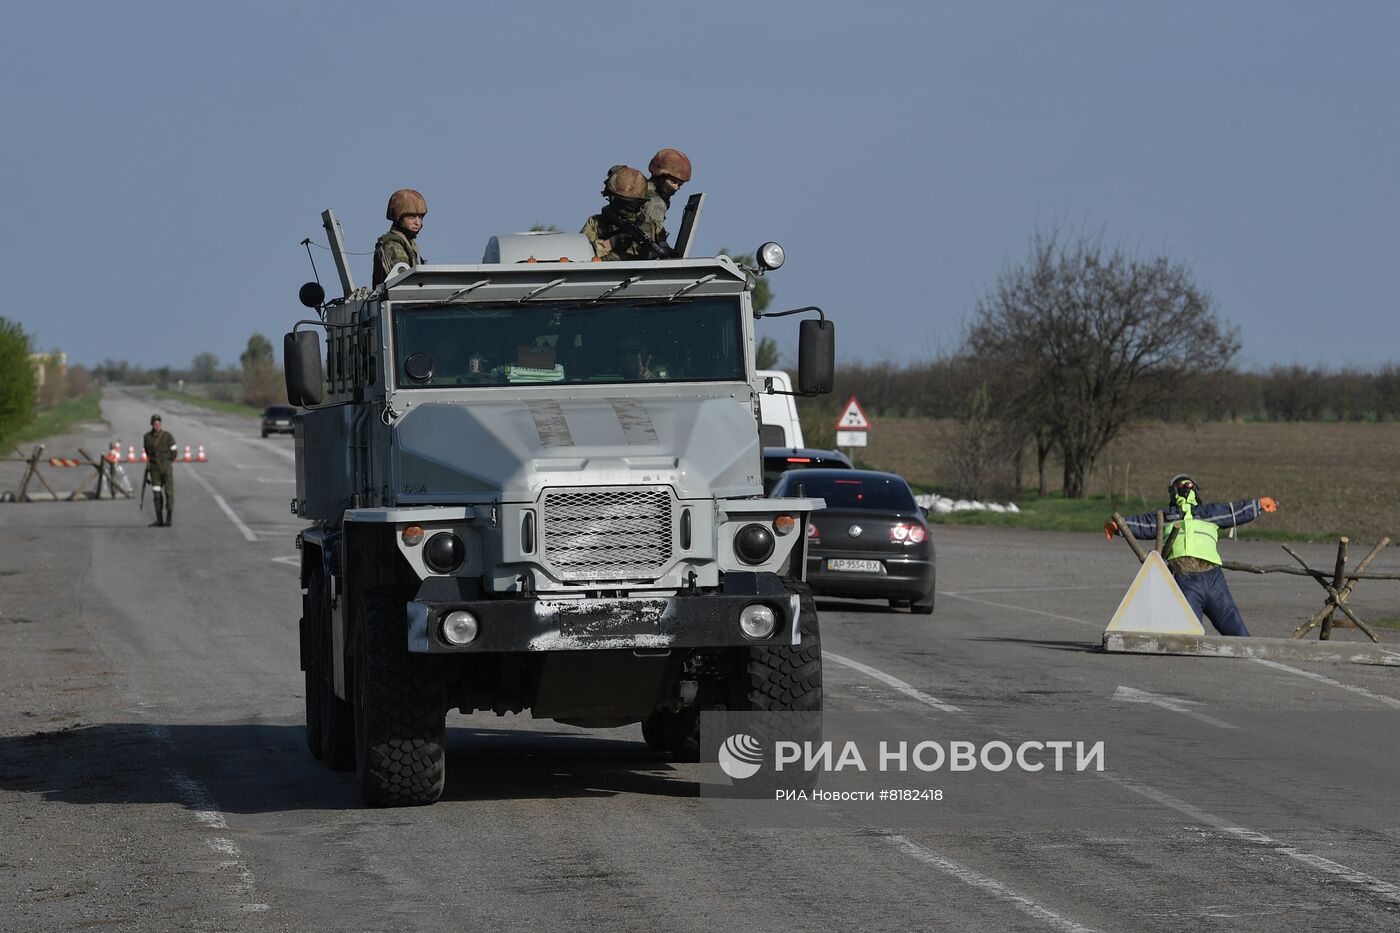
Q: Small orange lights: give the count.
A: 5